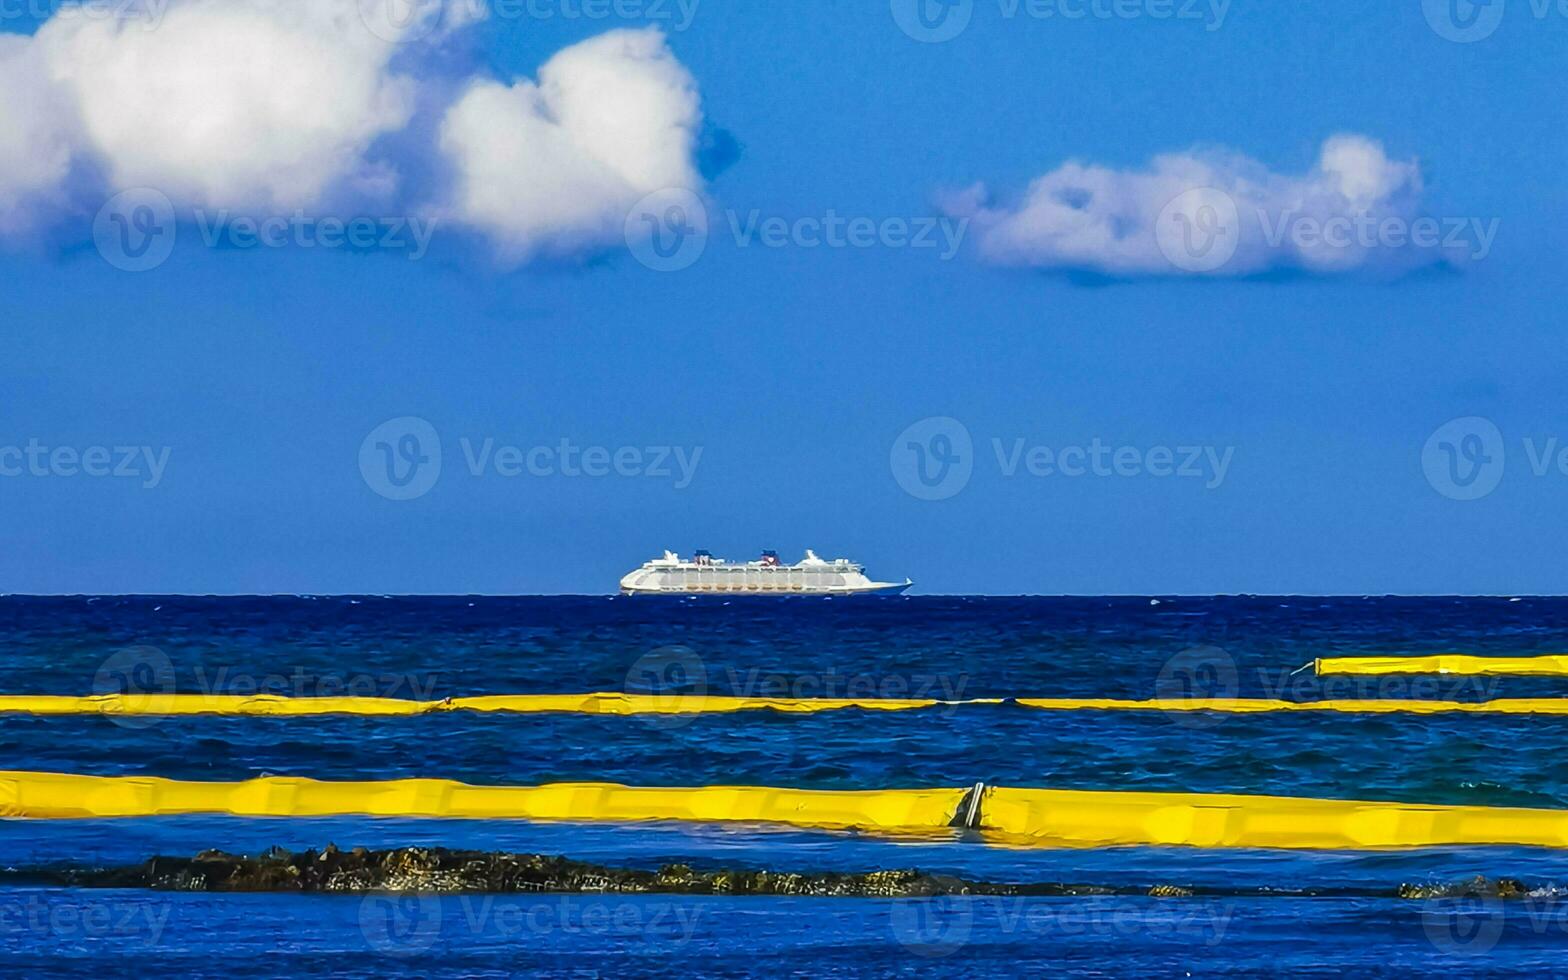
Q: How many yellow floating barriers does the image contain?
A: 3